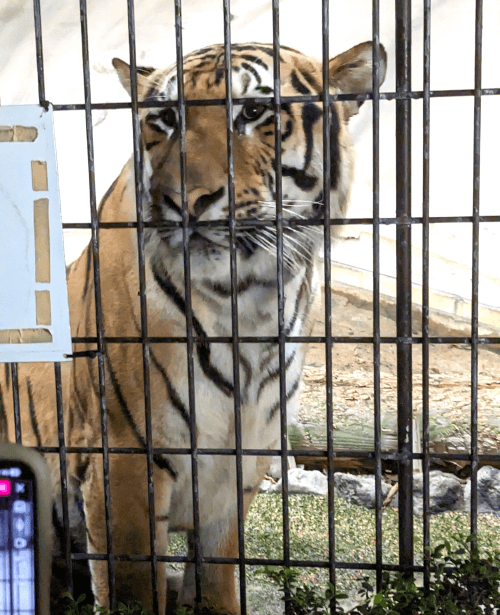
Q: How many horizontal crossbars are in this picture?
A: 5